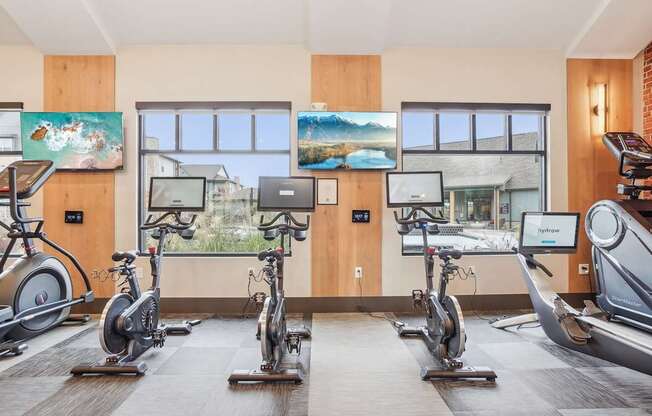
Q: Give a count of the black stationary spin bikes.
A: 3